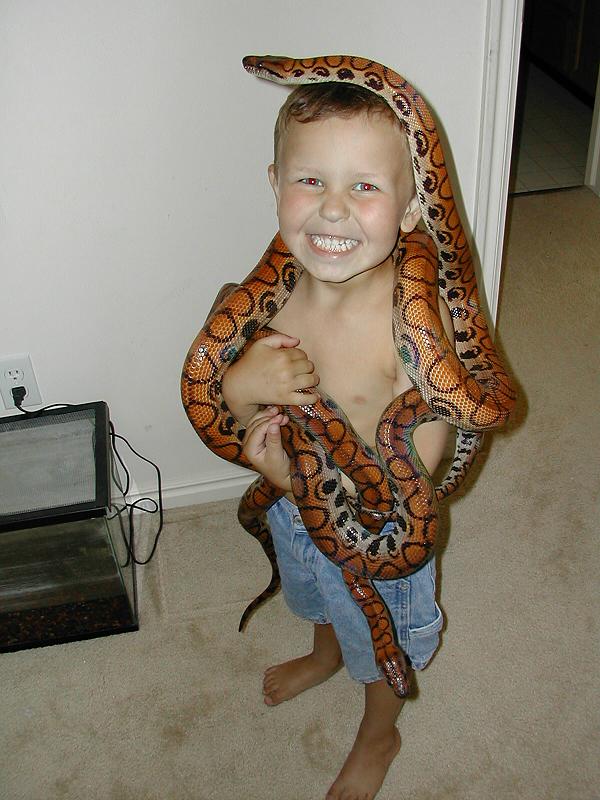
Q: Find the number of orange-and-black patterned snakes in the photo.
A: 2